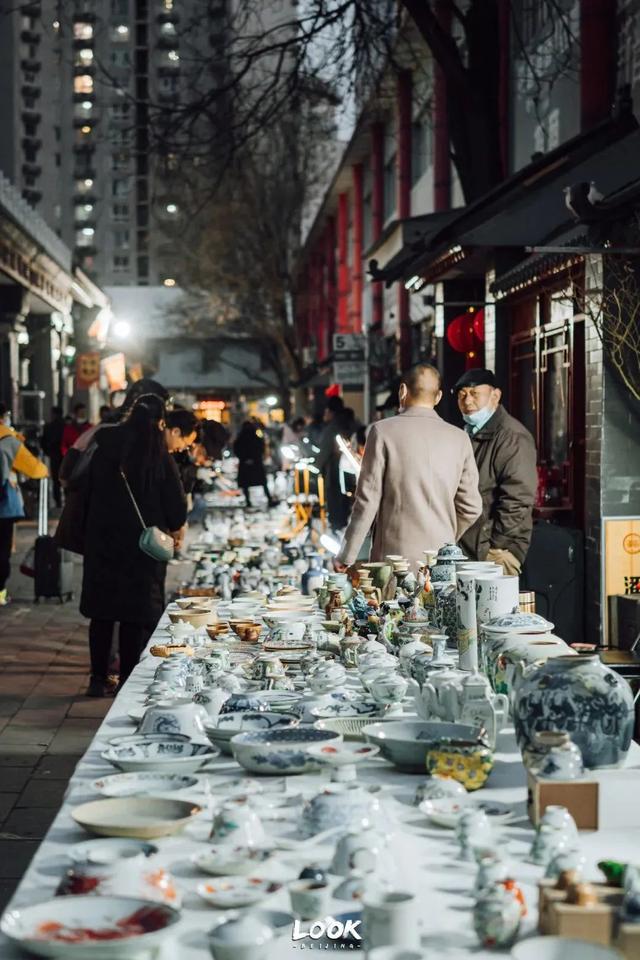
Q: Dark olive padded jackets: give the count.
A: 1